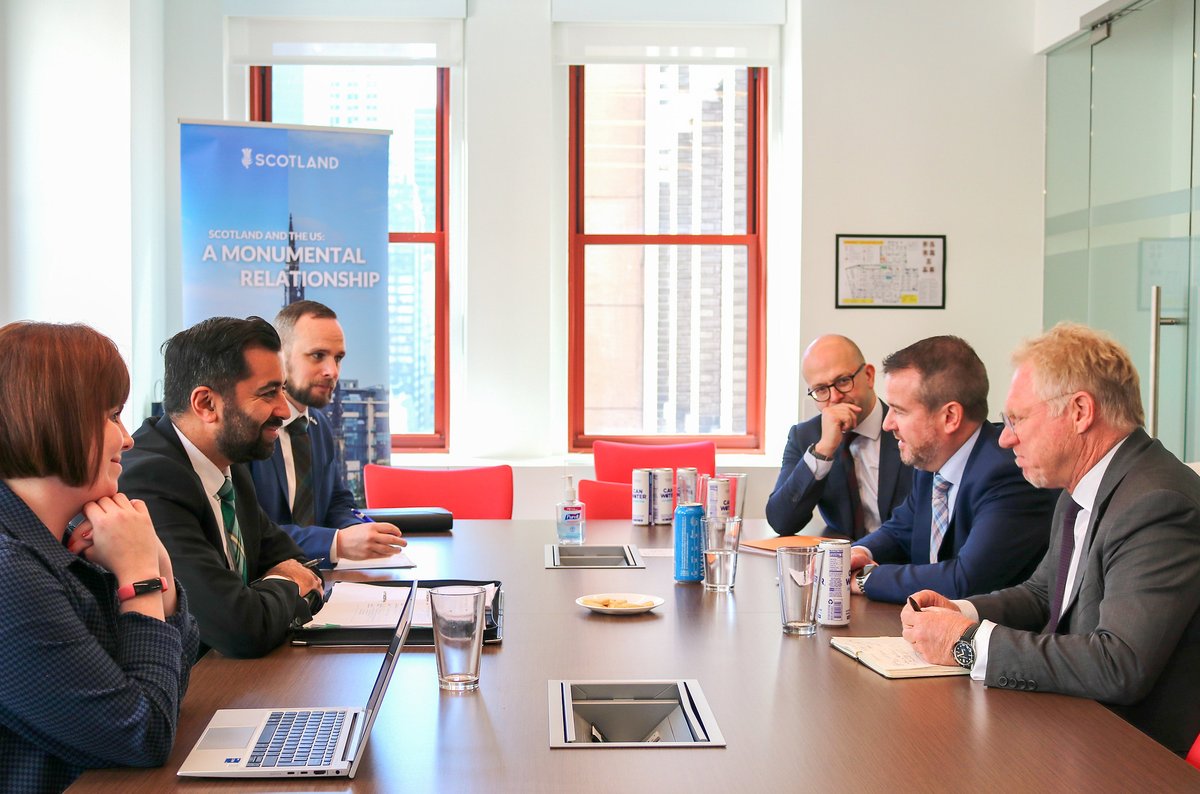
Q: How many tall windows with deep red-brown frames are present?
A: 2